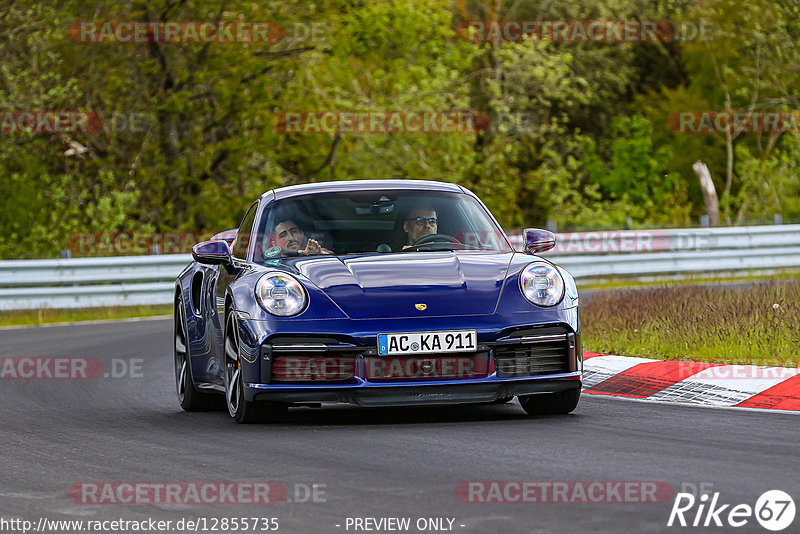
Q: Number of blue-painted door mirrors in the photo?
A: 2